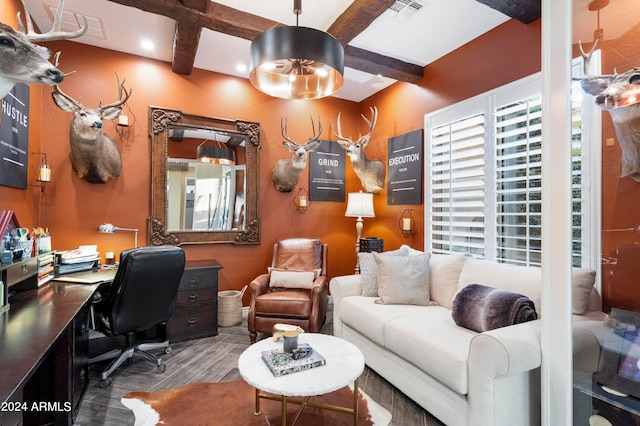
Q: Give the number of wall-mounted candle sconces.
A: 4